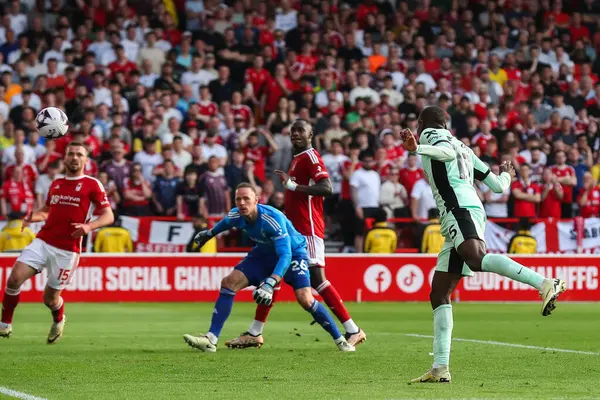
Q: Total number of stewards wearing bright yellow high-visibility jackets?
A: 6